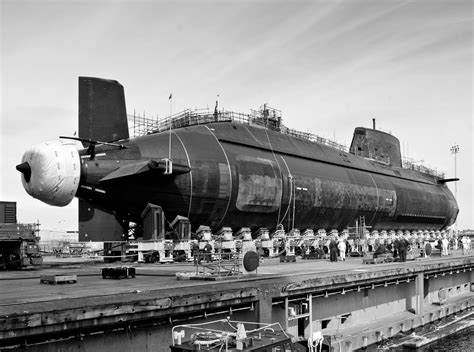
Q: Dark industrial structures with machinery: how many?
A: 1